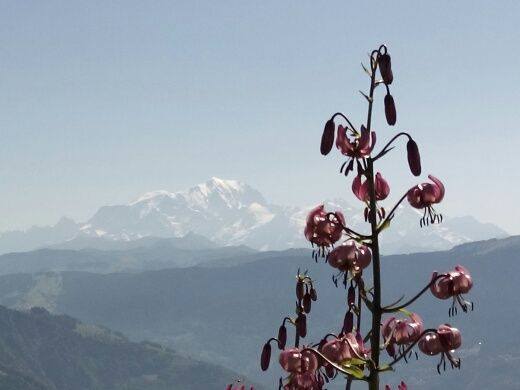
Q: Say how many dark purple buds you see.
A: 12